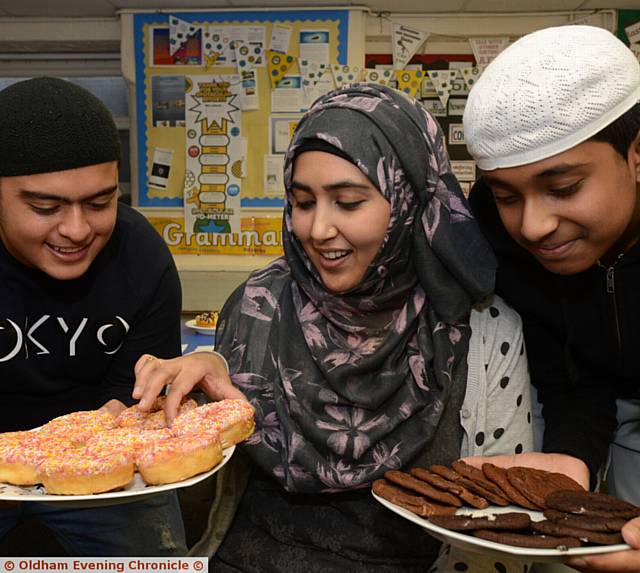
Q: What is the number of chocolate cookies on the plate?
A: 12